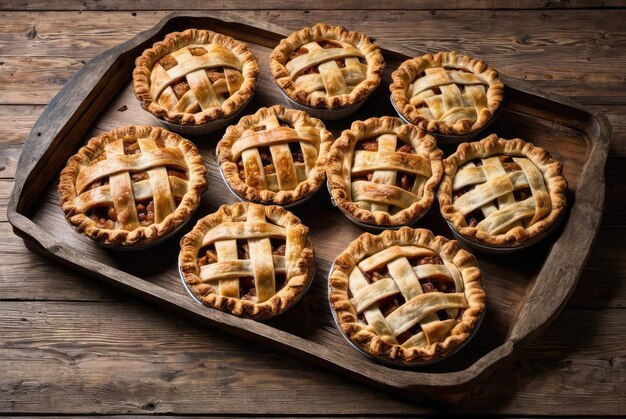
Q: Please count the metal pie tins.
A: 9